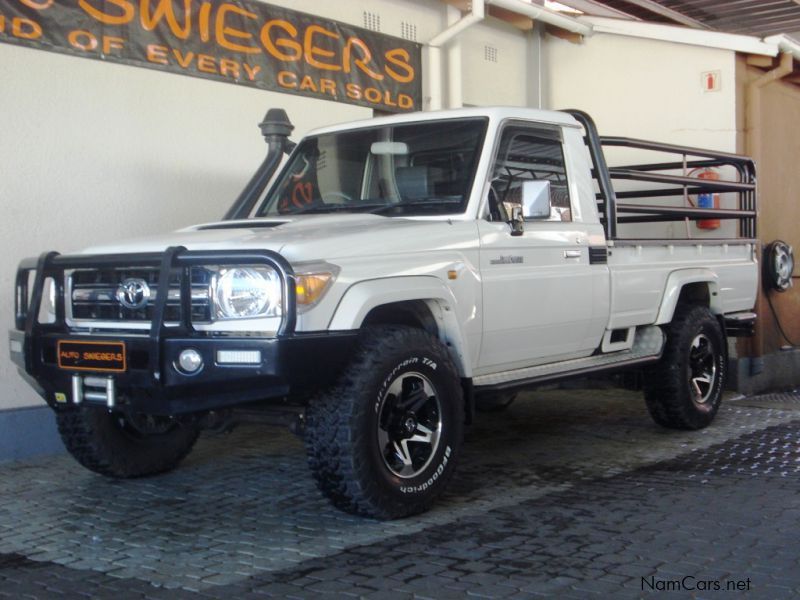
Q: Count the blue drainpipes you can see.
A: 0